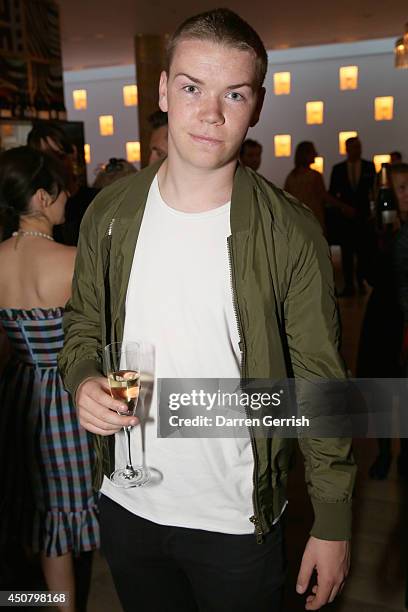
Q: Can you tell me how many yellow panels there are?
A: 13